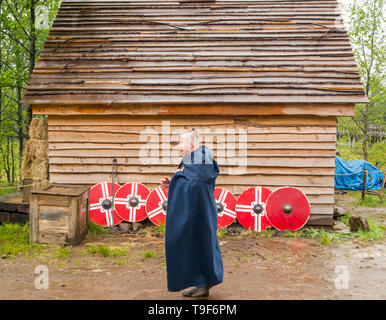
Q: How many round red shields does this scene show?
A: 6